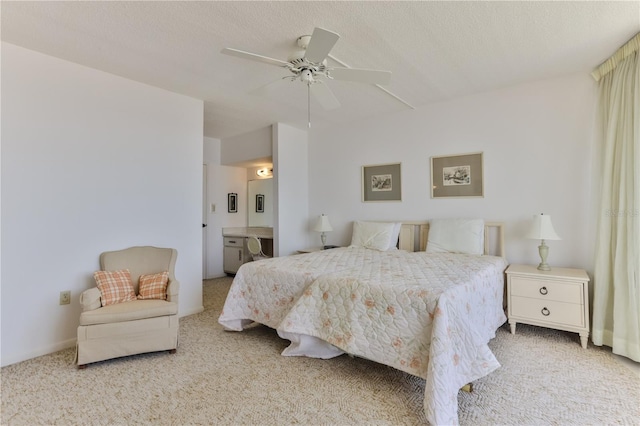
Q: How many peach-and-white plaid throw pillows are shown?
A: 2